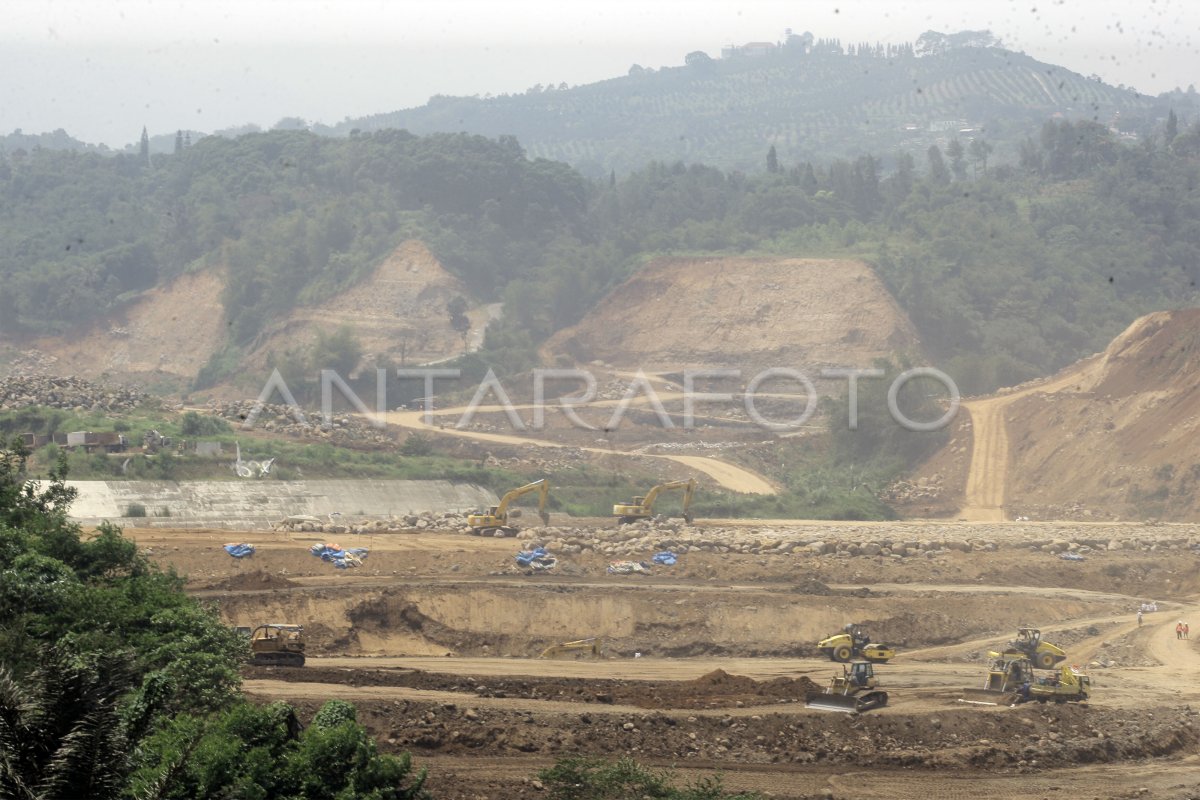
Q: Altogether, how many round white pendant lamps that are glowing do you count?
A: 0